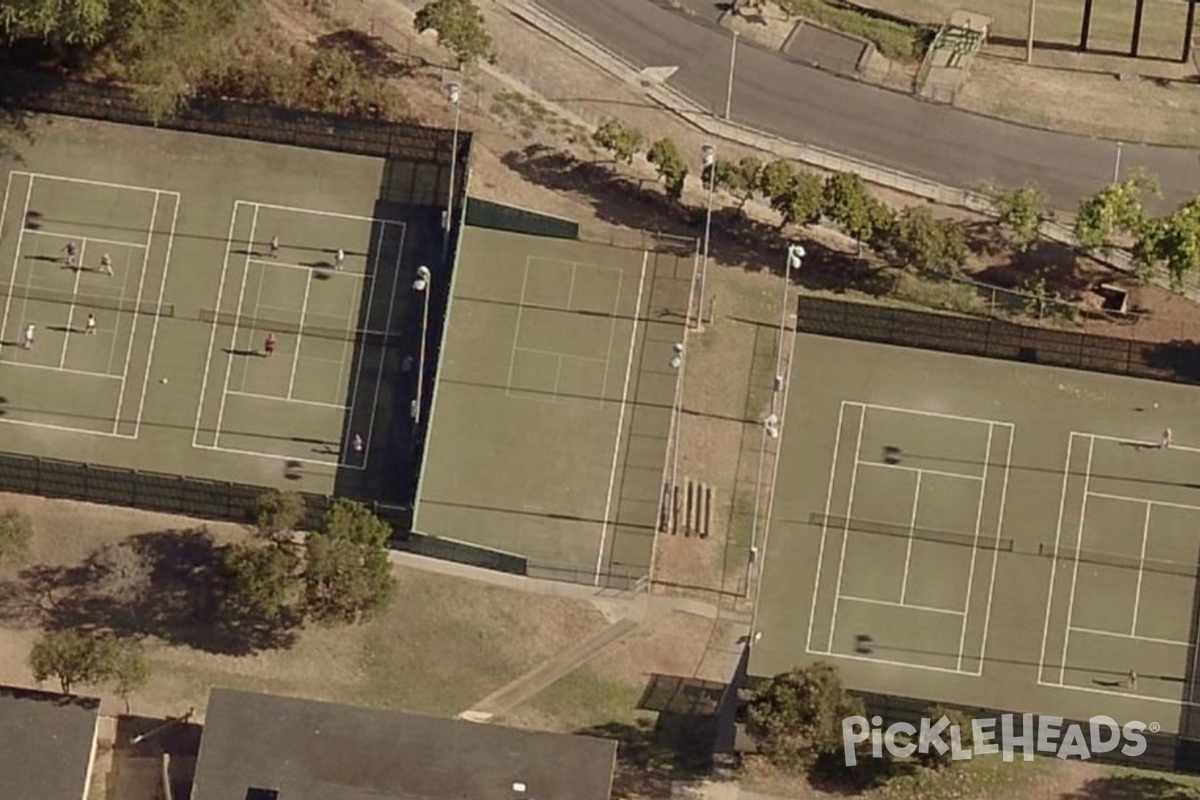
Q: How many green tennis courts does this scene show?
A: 4